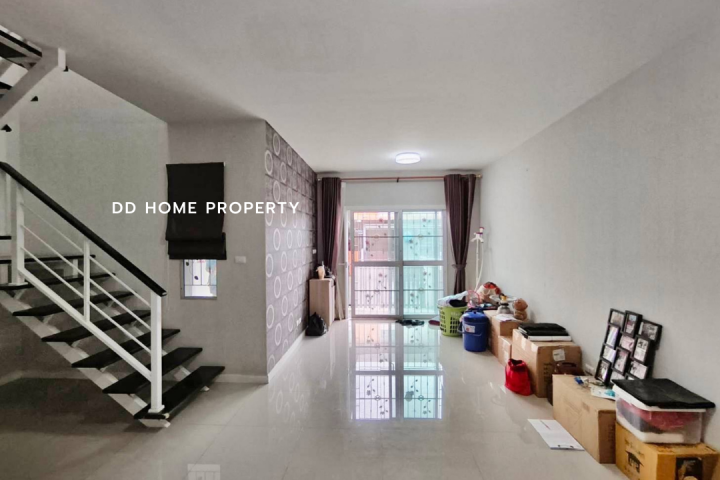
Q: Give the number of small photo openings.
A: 12